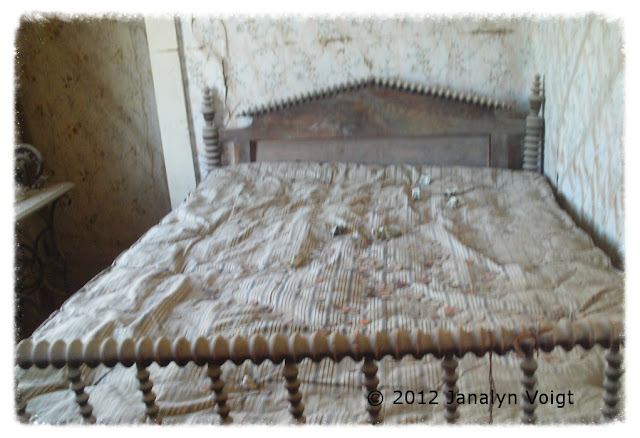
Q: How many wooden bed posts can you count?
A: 2